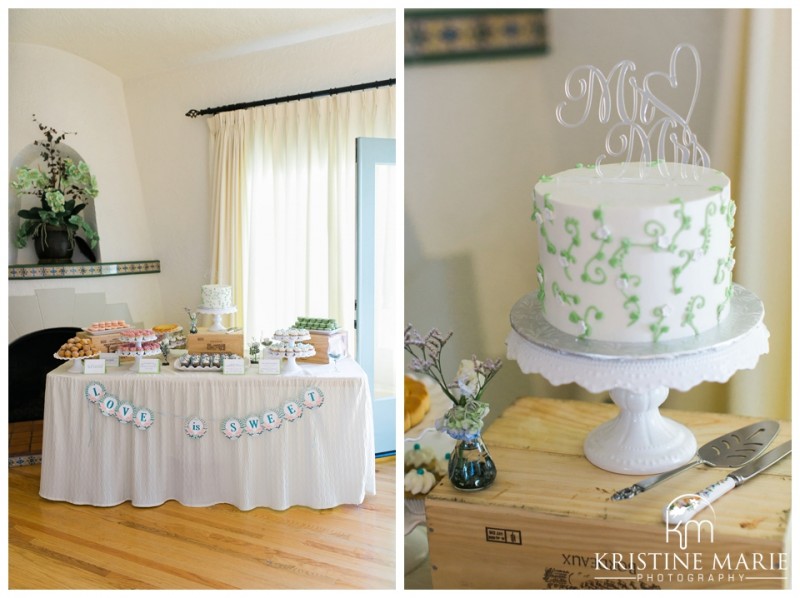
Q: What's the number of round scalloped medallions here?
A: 10